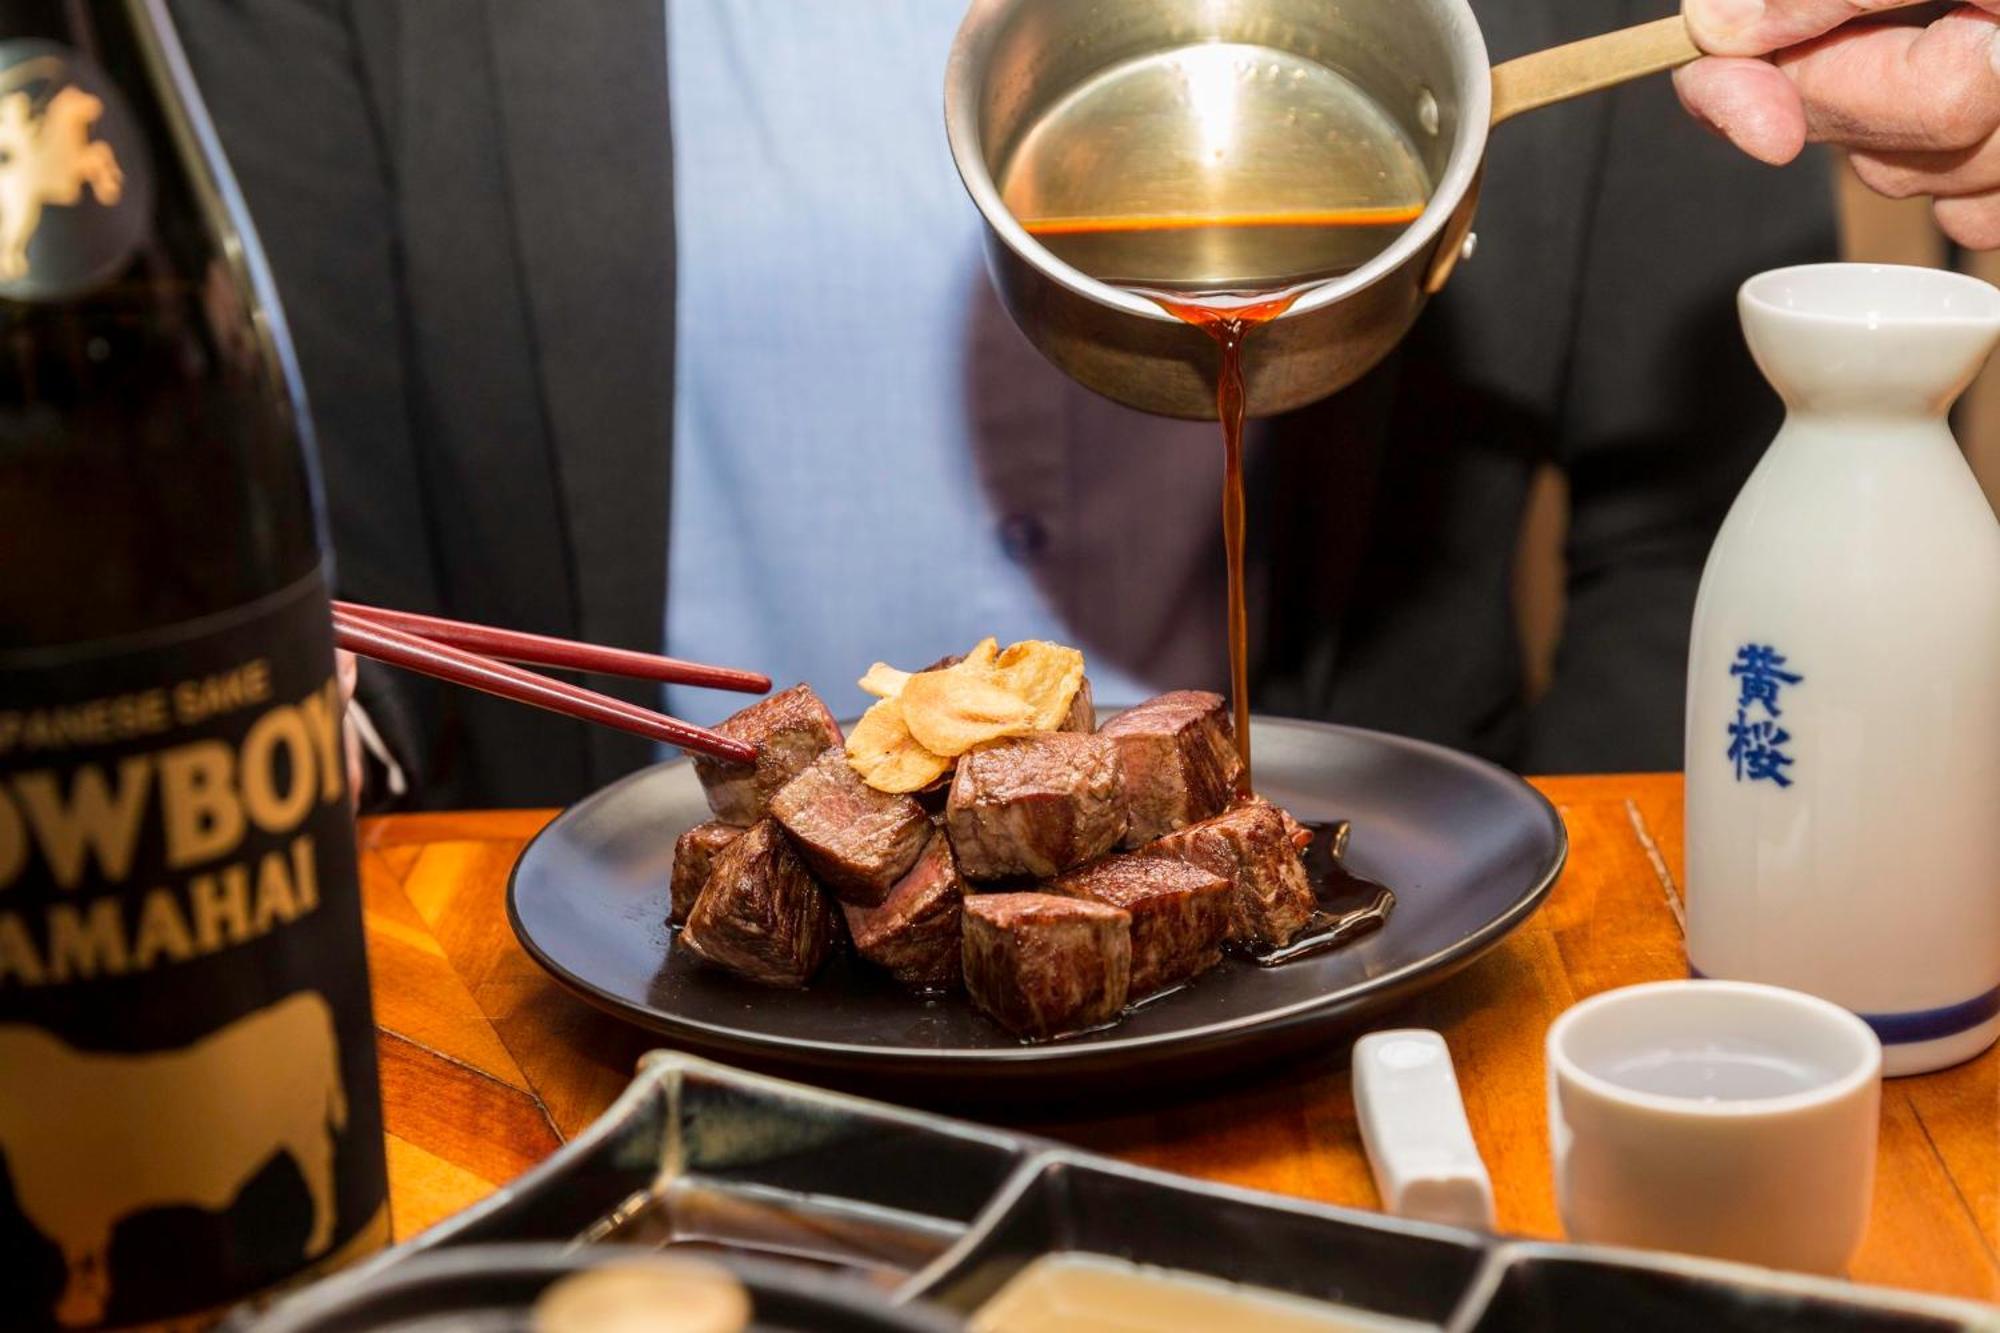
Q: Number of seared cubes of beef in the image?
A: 11